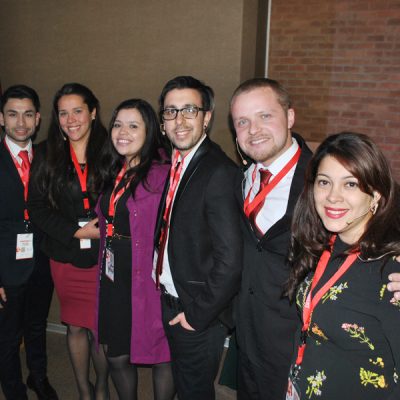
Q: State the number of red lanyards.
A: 6